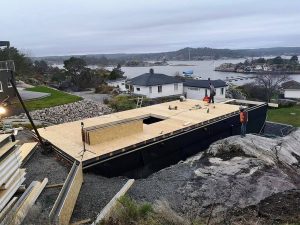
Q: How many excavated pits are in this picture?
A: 1